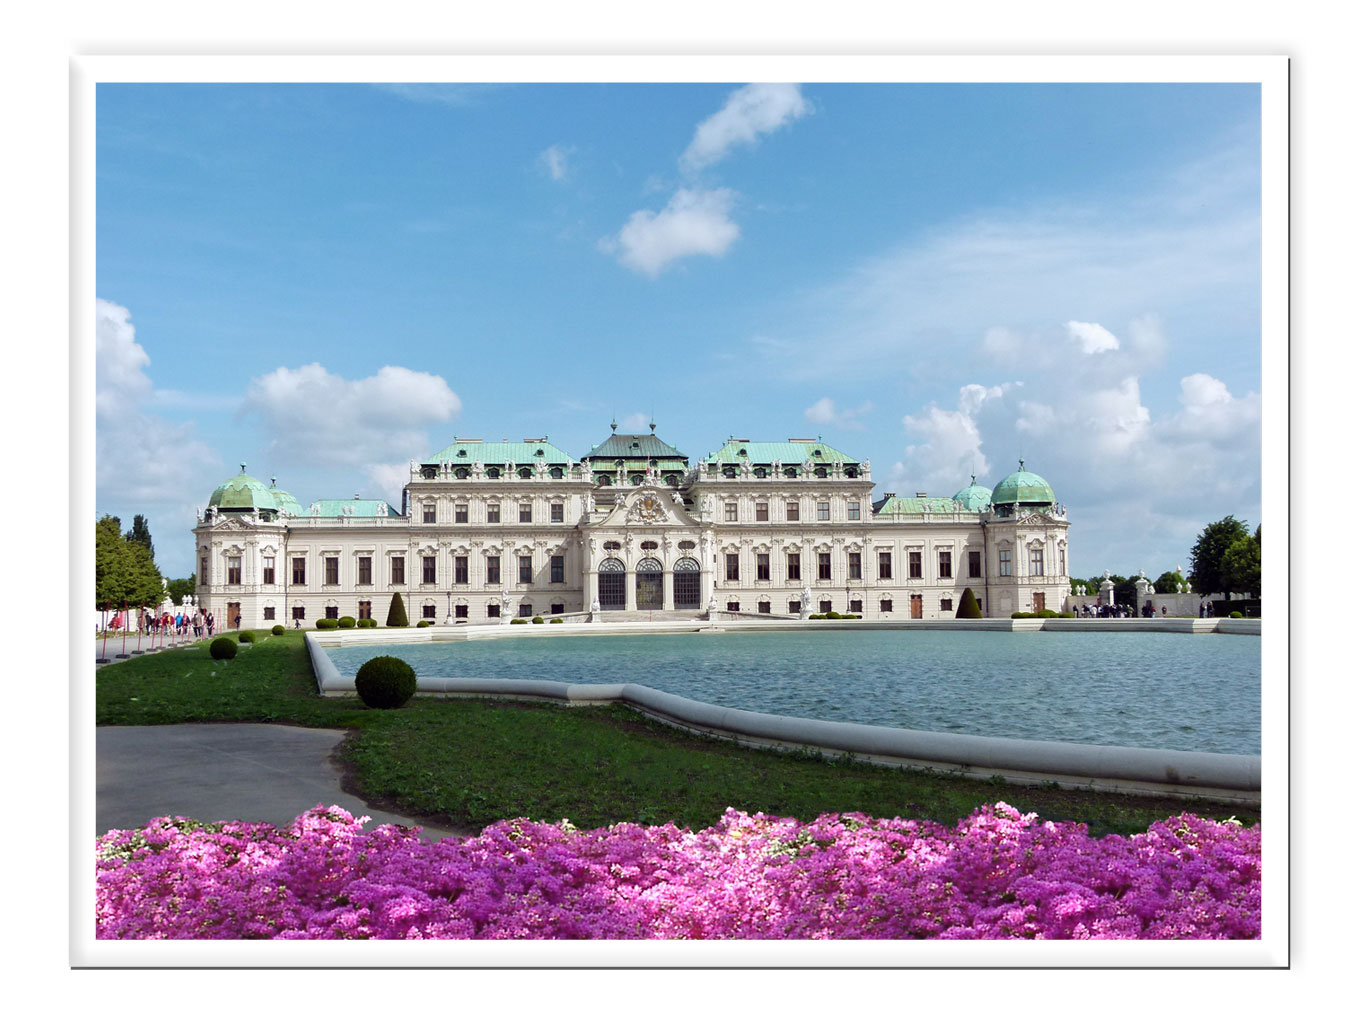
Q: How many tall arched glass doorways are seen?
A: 3